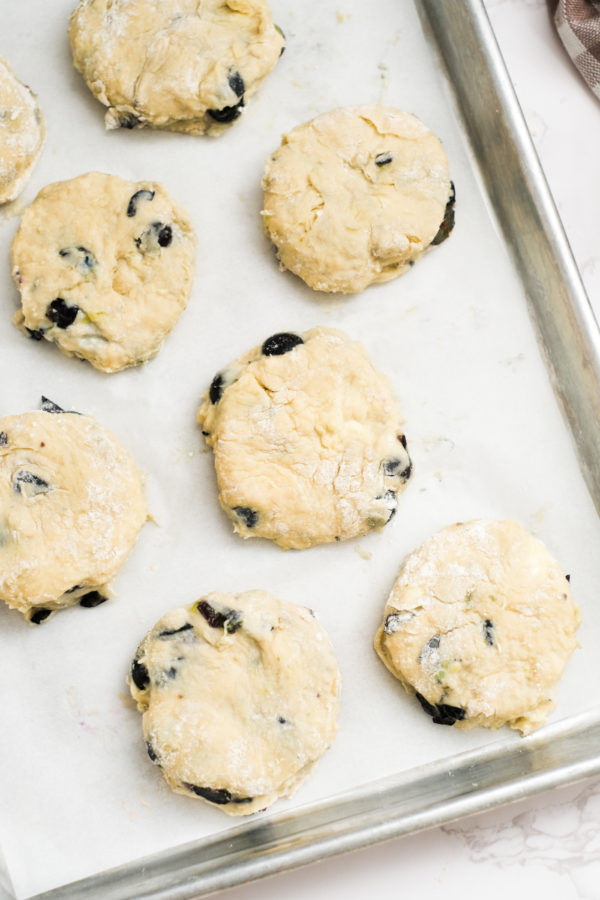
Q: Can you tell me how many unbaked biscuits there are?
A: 8